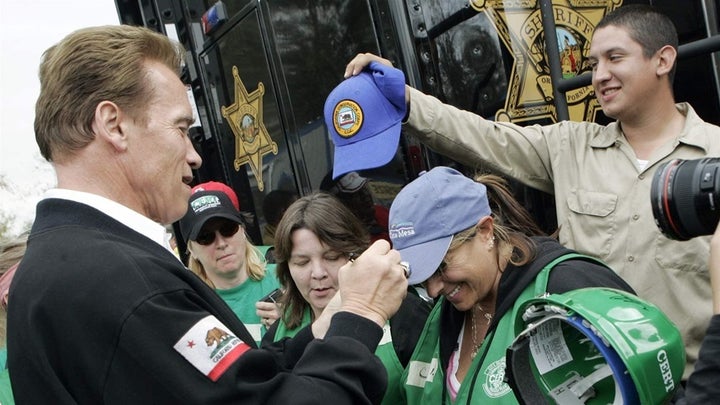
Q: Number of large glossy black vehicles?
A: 1